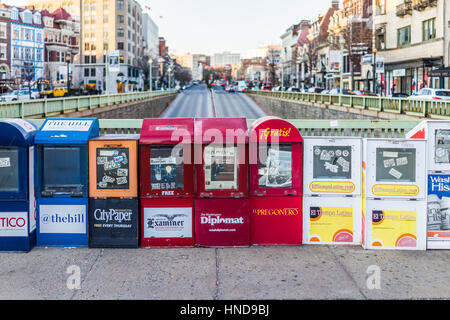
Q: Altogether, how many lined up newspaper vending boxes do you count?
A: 9